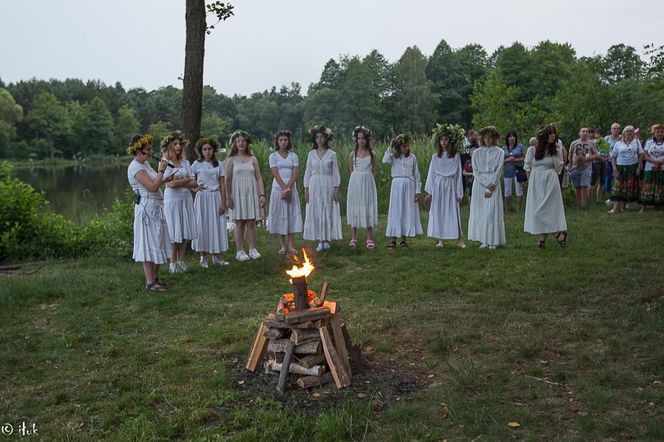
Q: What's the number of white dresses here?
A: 11